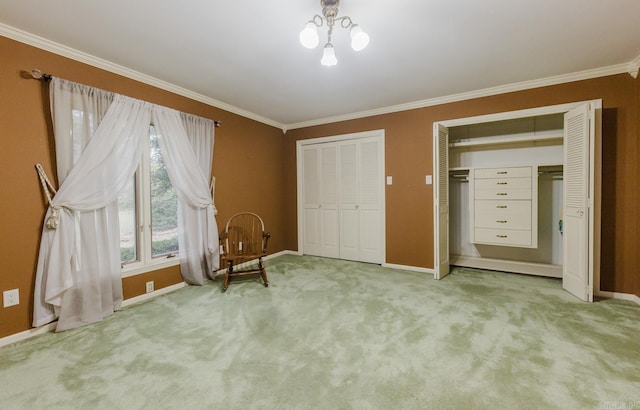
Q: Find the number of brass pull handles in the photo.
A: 6